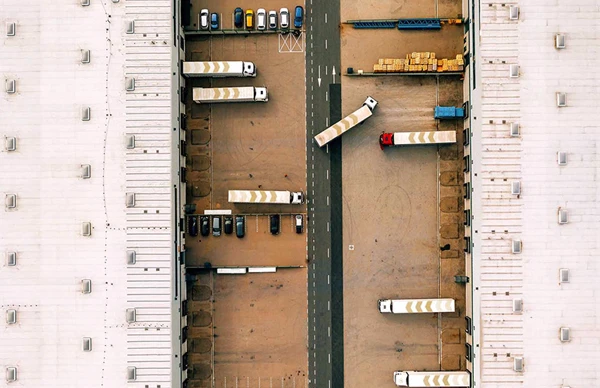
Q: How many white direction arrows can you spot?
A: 2